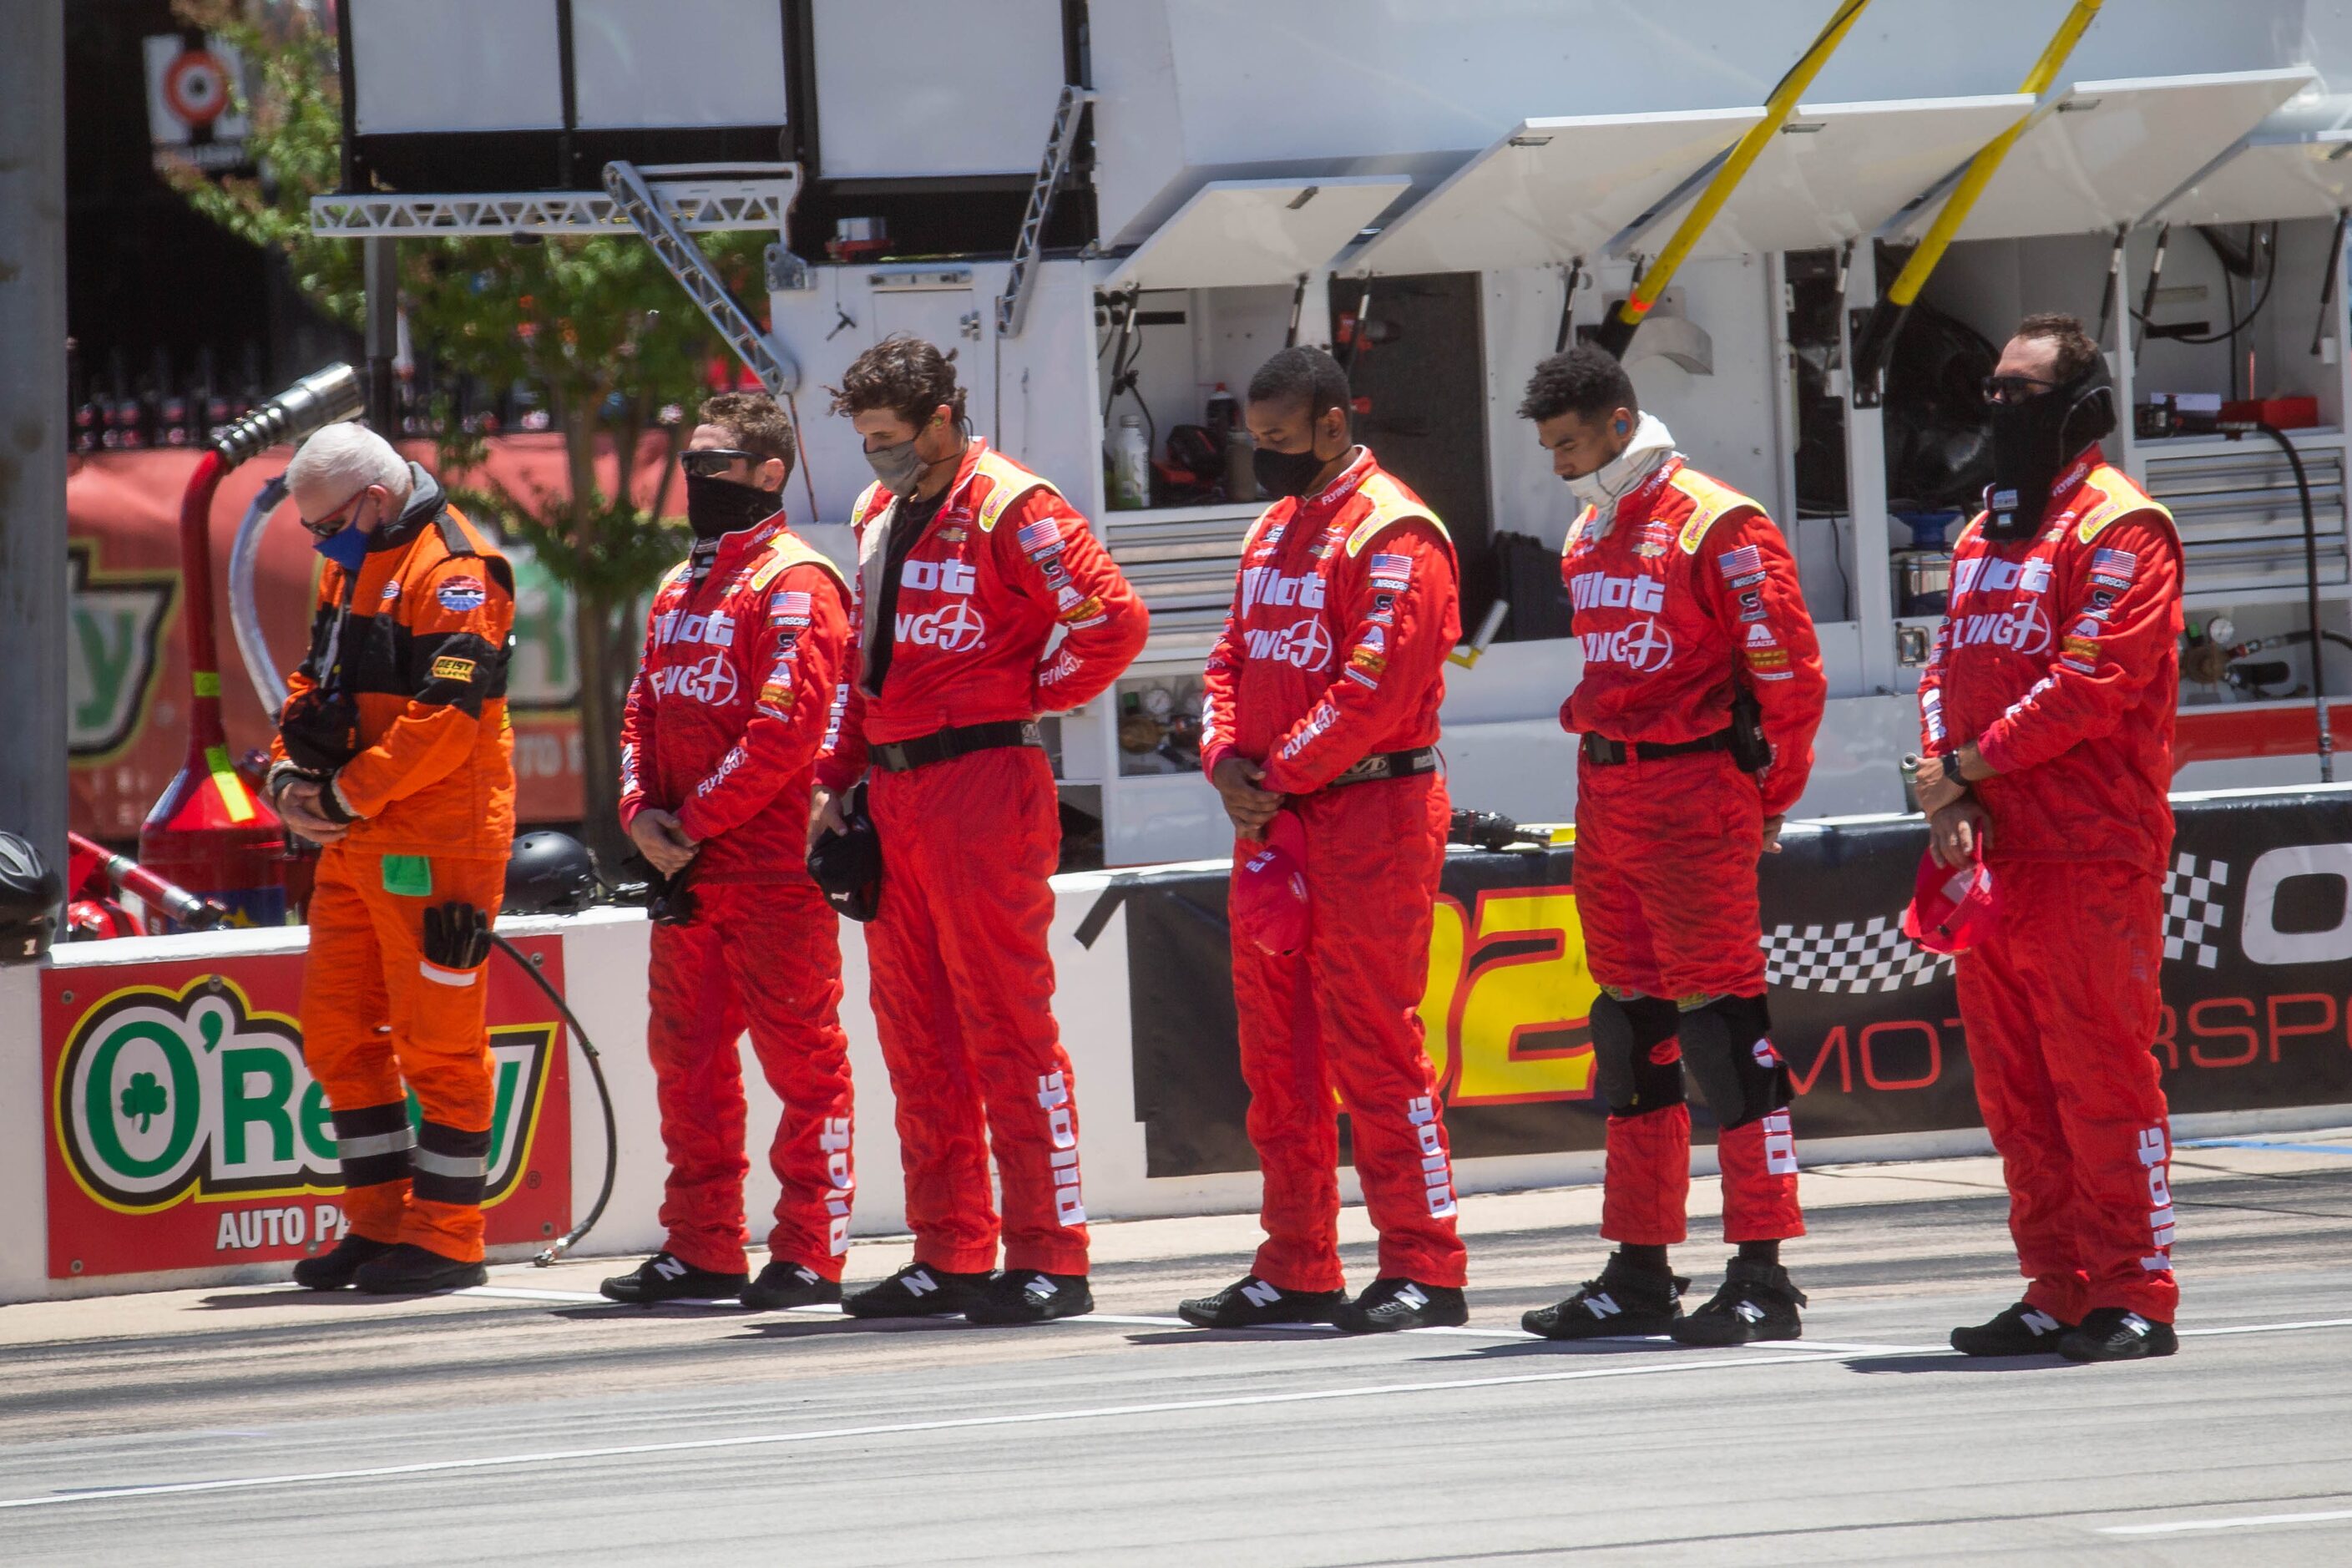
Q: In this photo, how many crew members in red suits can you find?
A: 5